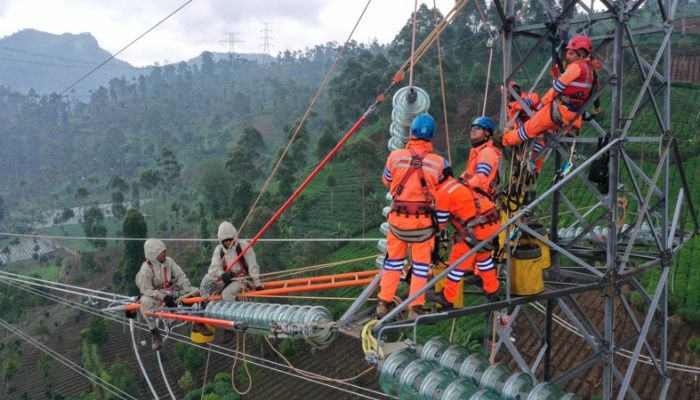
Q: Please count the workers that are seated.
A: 2